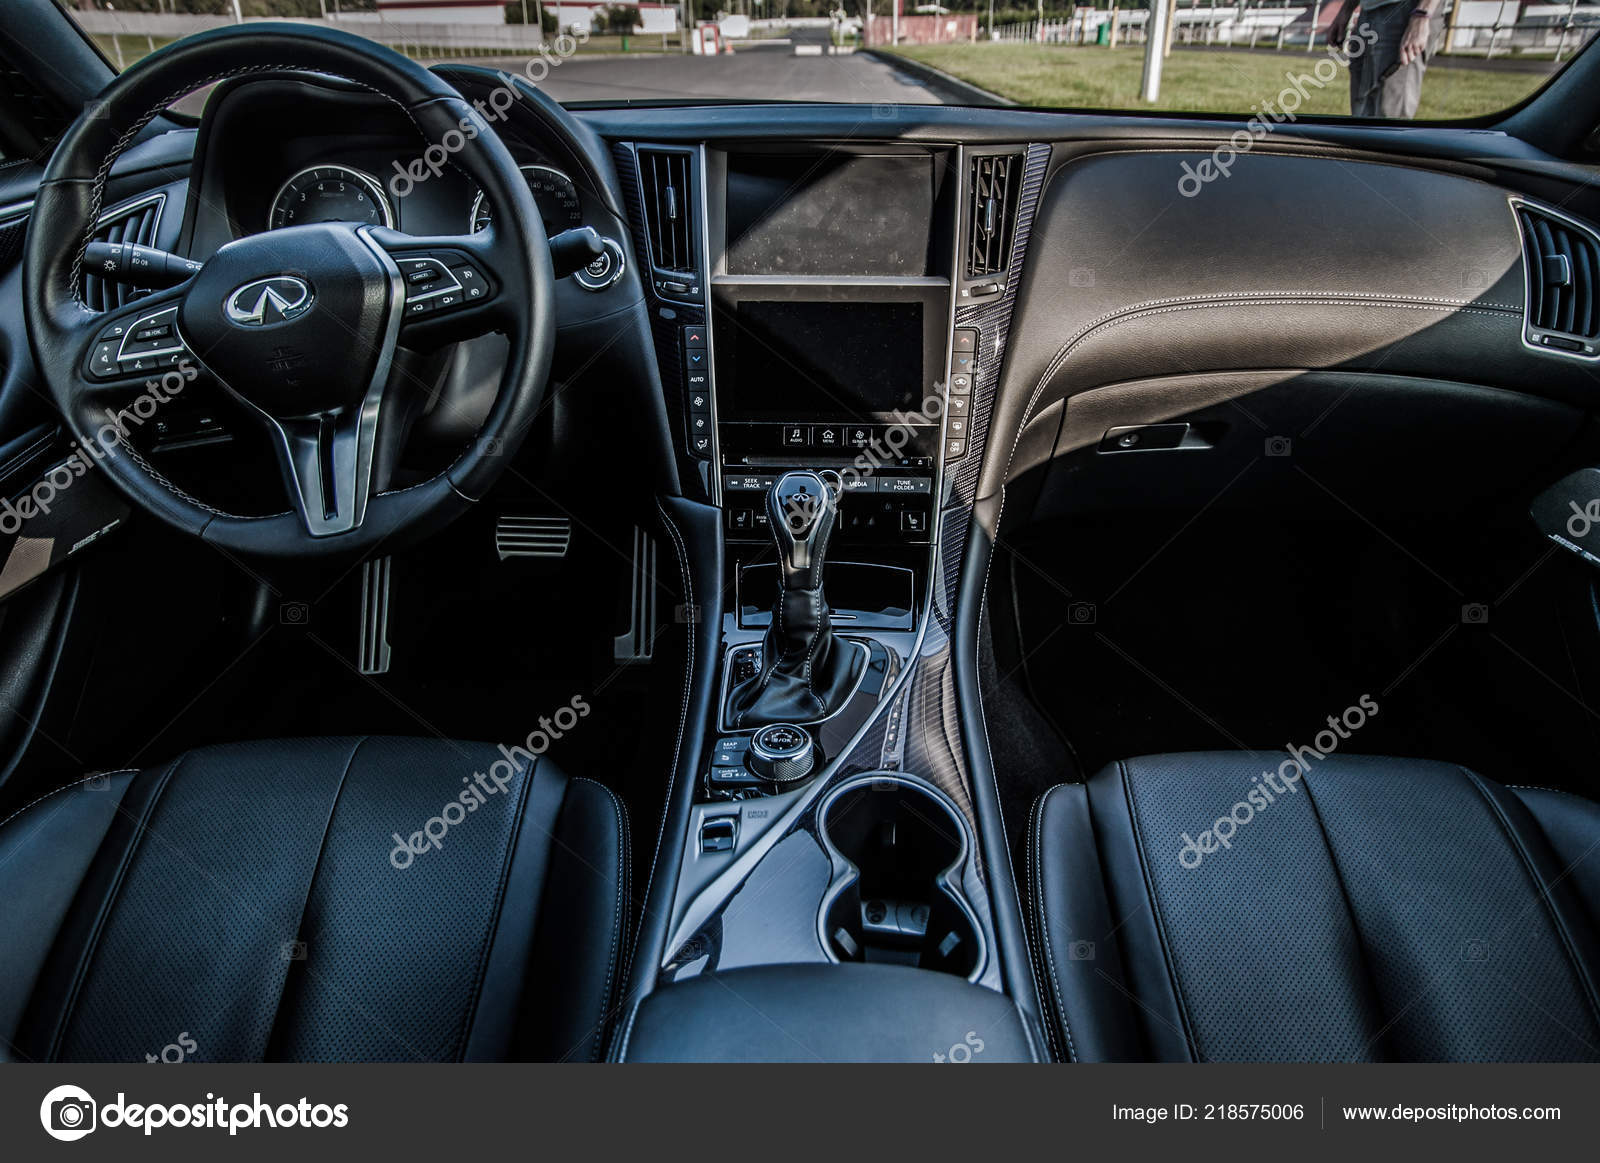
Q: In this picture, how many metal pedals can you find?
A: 3